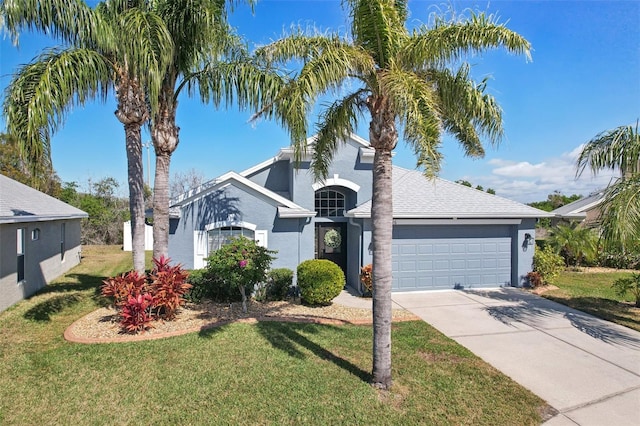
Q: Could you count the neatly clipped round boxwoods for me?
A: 1